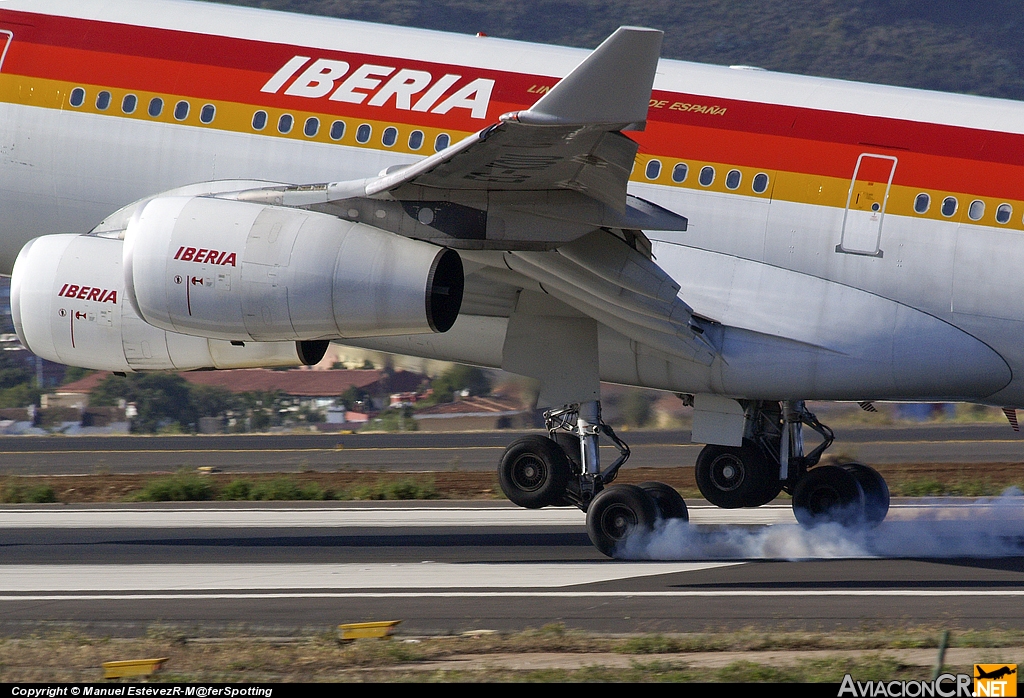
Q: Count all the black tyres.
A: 8